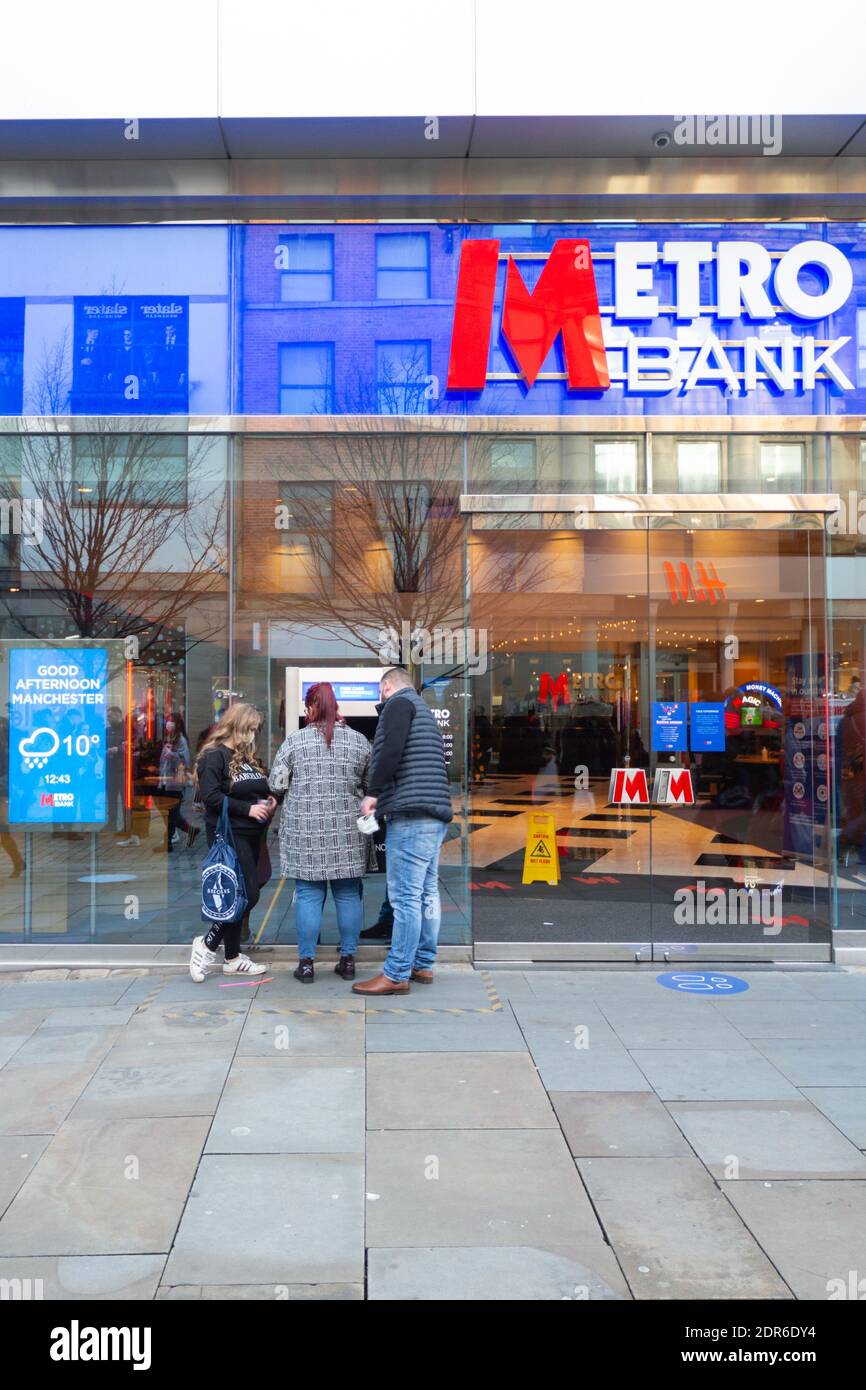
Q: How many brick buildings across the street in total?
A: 1